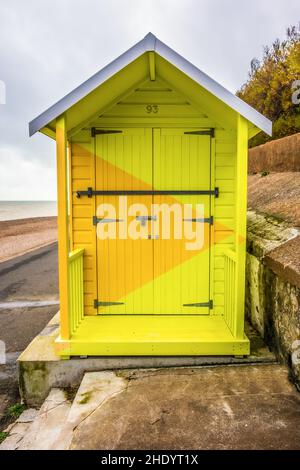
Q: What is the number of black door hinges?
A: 6